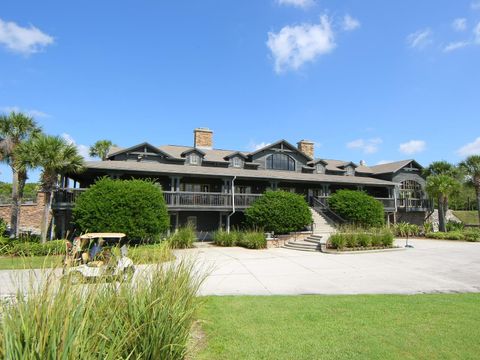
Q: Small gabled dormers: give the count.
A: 4